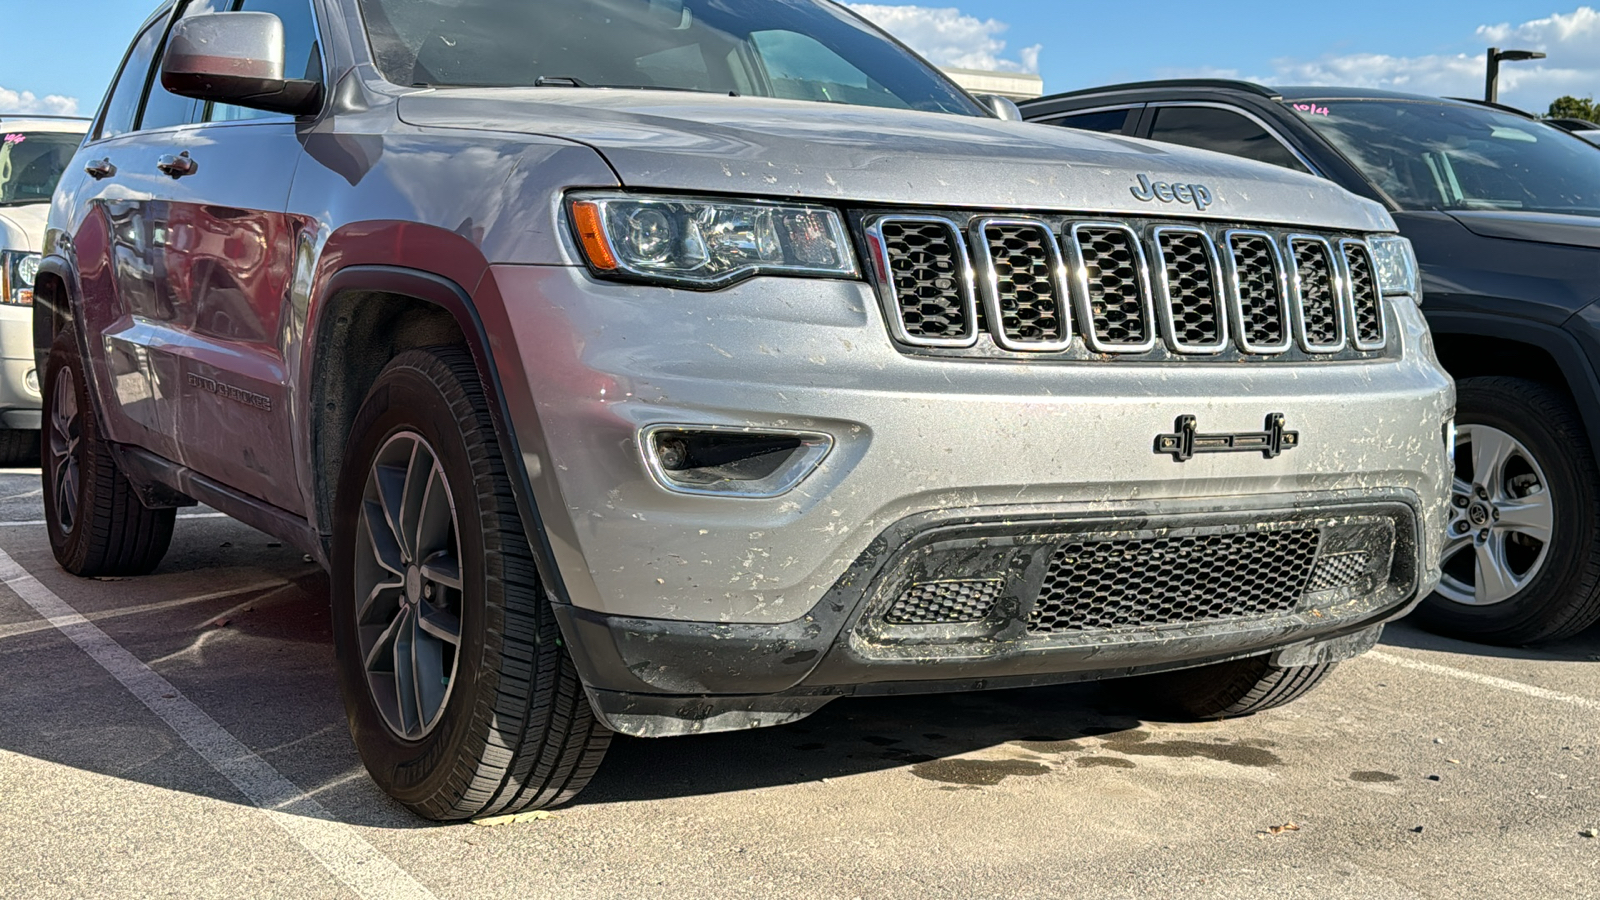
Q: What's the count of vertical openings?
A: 7